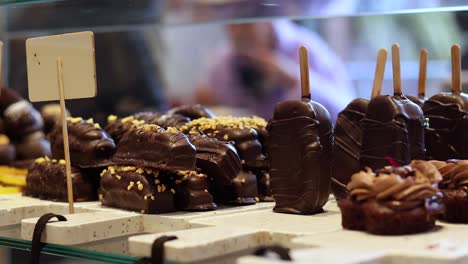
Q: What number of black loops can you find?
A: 3